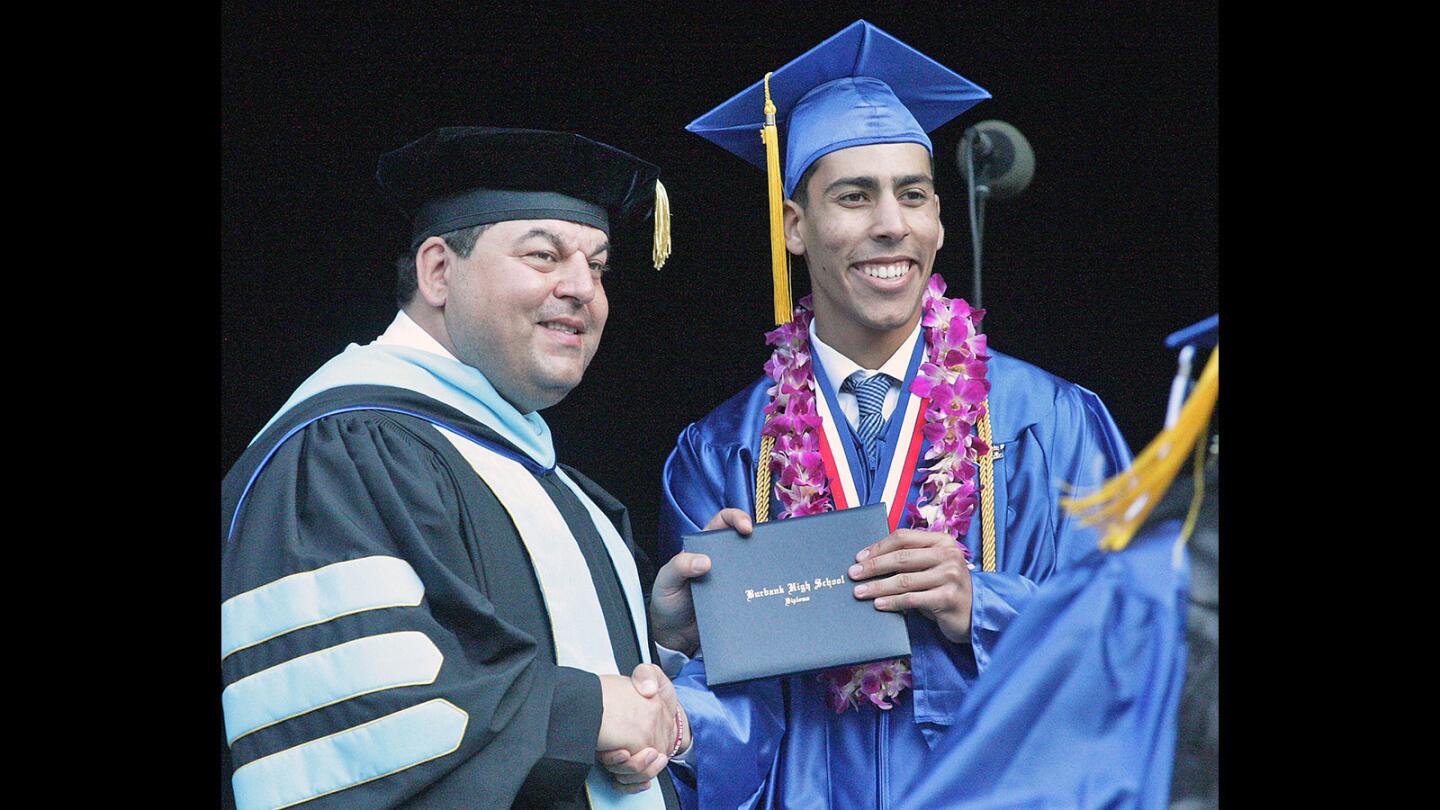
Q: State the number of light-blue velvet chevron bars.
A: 3